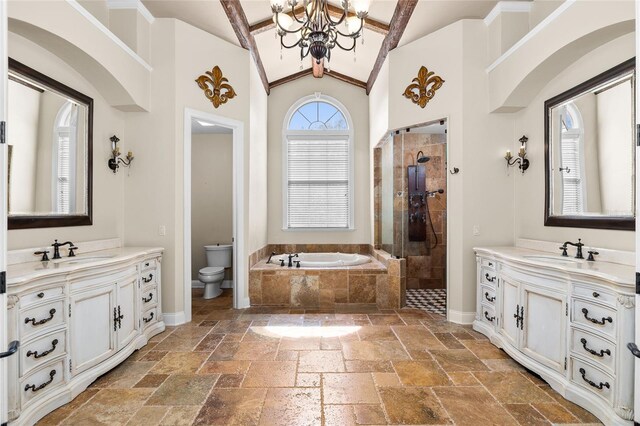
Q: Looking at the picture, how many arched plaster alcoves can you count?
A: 2